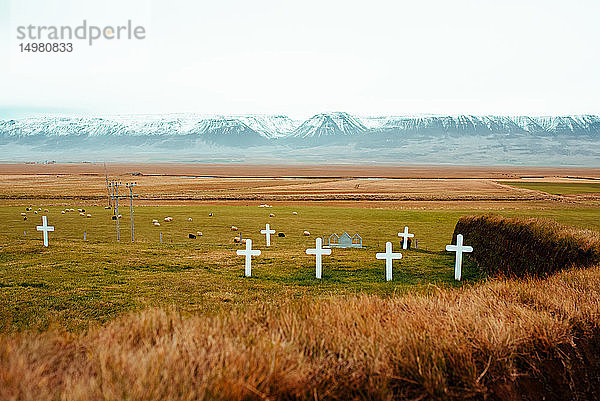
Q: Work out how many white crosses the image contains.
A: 7